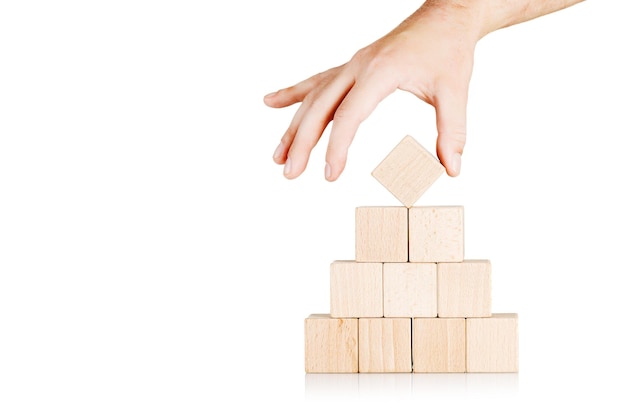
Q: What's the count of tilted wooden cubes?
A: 1